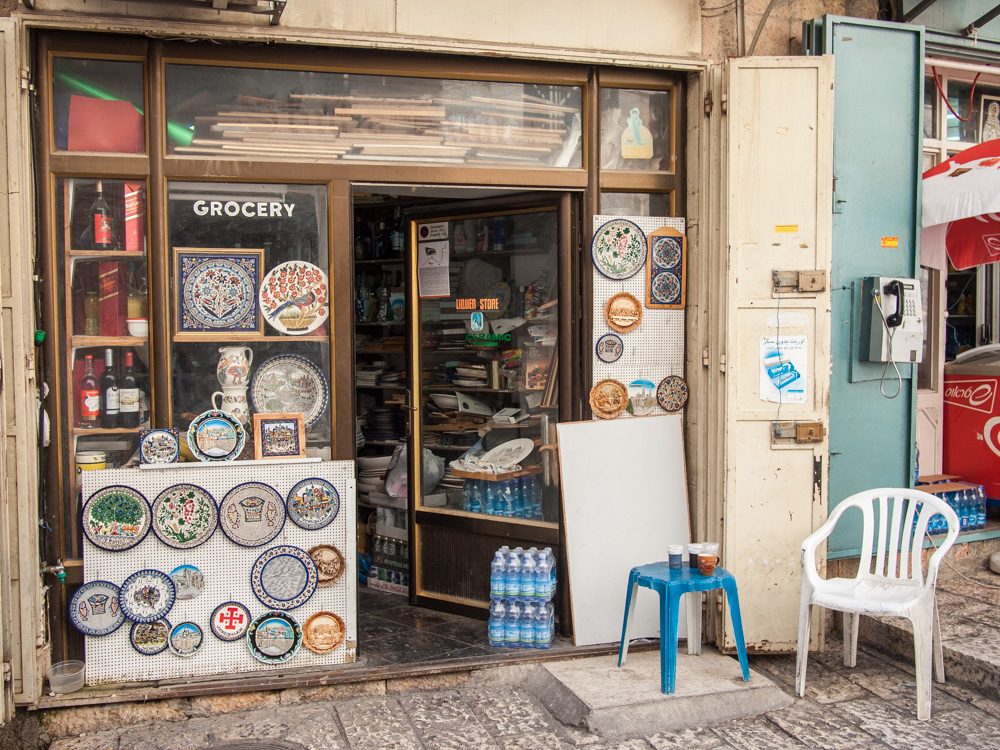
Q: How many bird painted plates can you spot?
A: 1